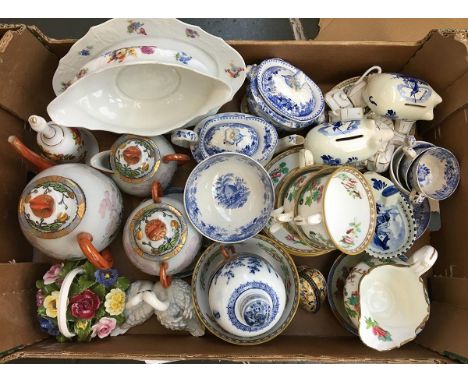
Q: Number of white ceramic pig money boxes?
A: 2